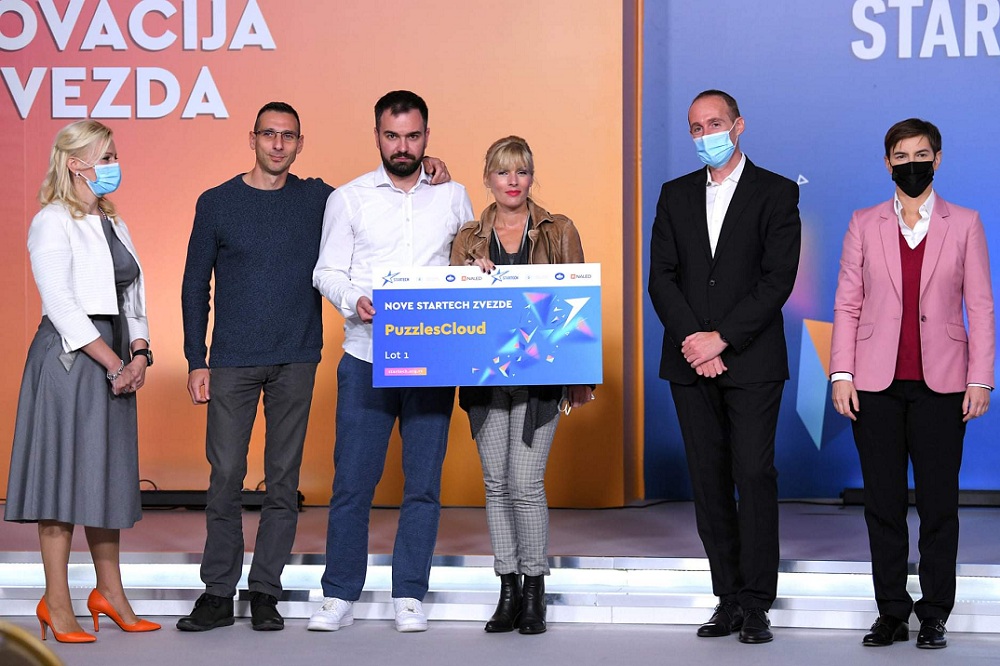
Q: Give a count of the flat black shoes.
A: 6